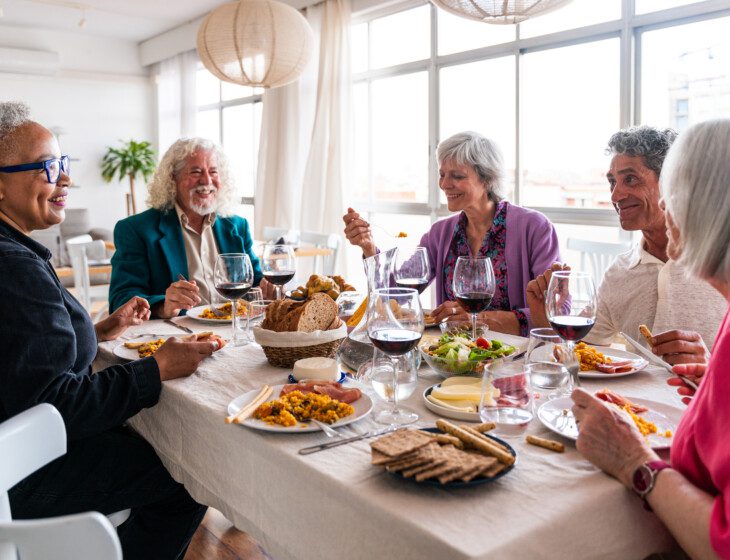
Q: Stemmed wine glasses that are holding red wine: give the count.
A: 6